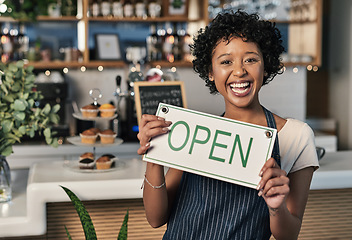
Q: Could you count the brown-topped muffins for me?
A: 6